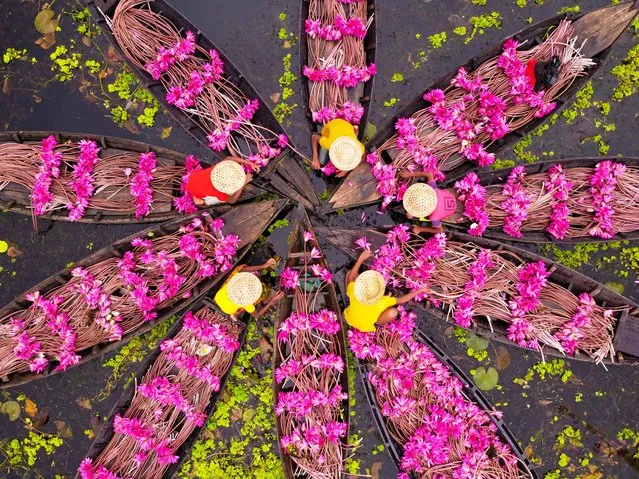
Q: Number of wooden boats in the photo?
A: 10